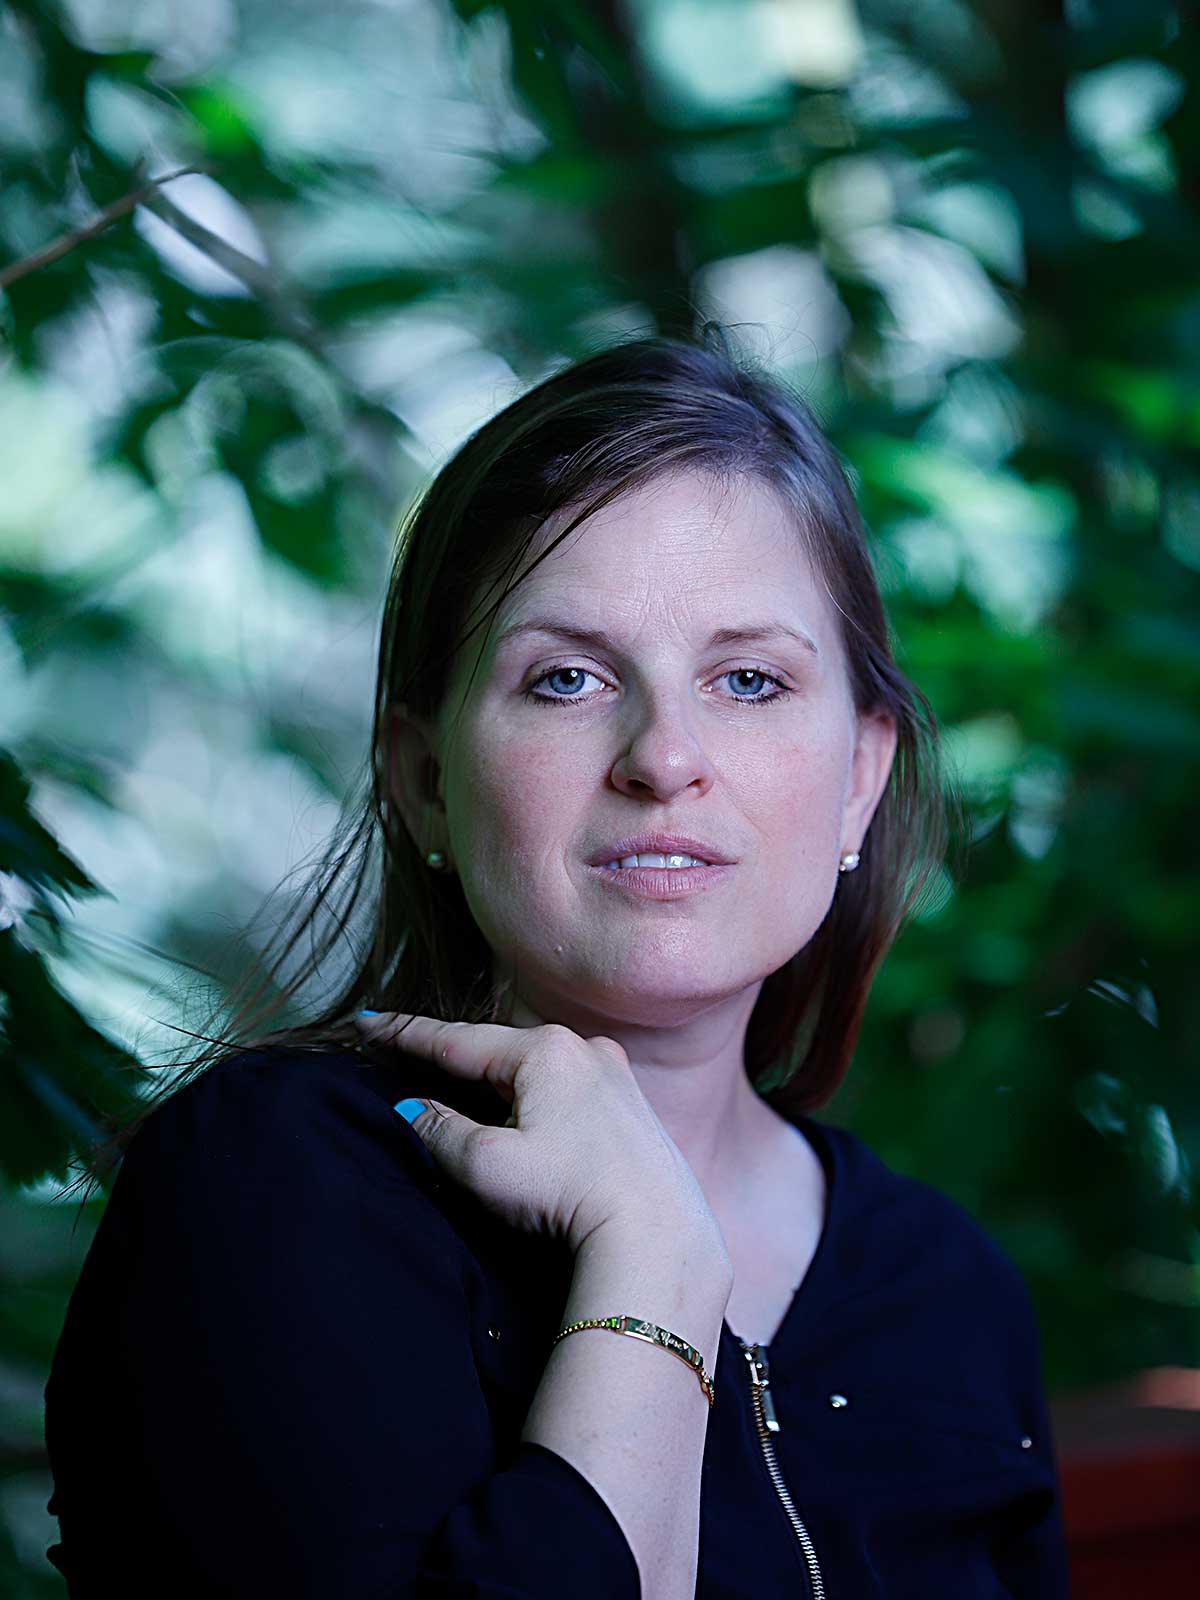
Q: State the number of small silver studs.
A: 3